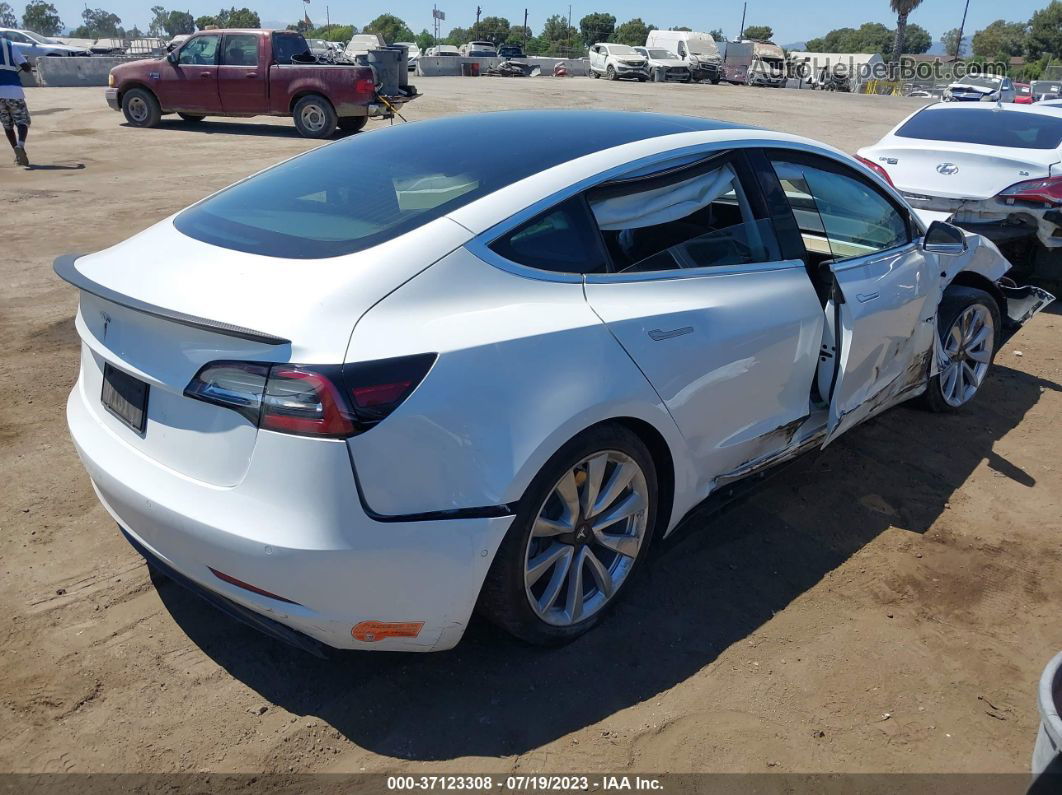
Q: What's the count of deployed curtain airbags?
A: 1